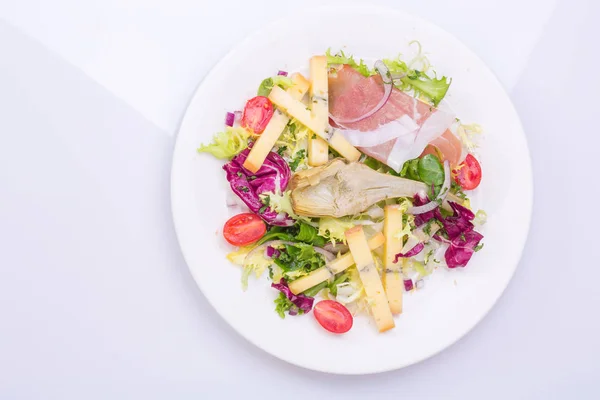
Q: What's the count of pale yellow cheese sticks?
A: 6